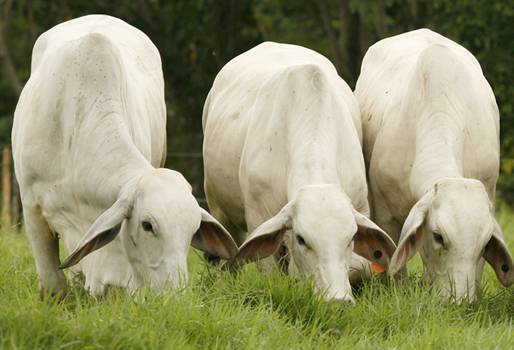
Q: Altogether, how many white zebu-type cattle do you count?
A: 3